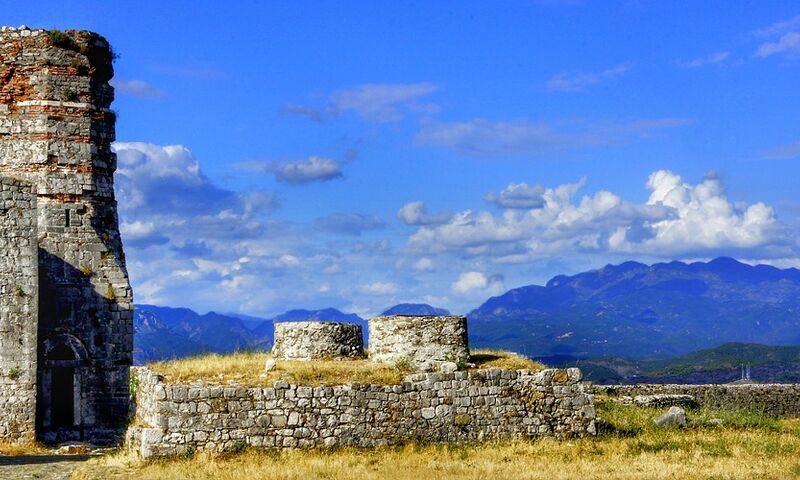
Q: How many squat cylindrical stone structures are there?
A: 2